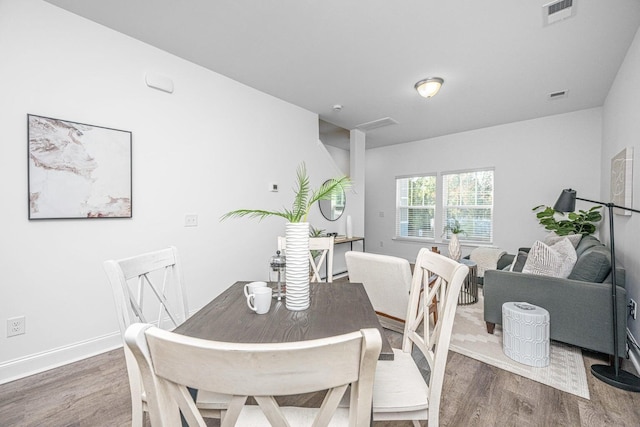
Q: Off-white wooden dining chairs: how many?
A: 4